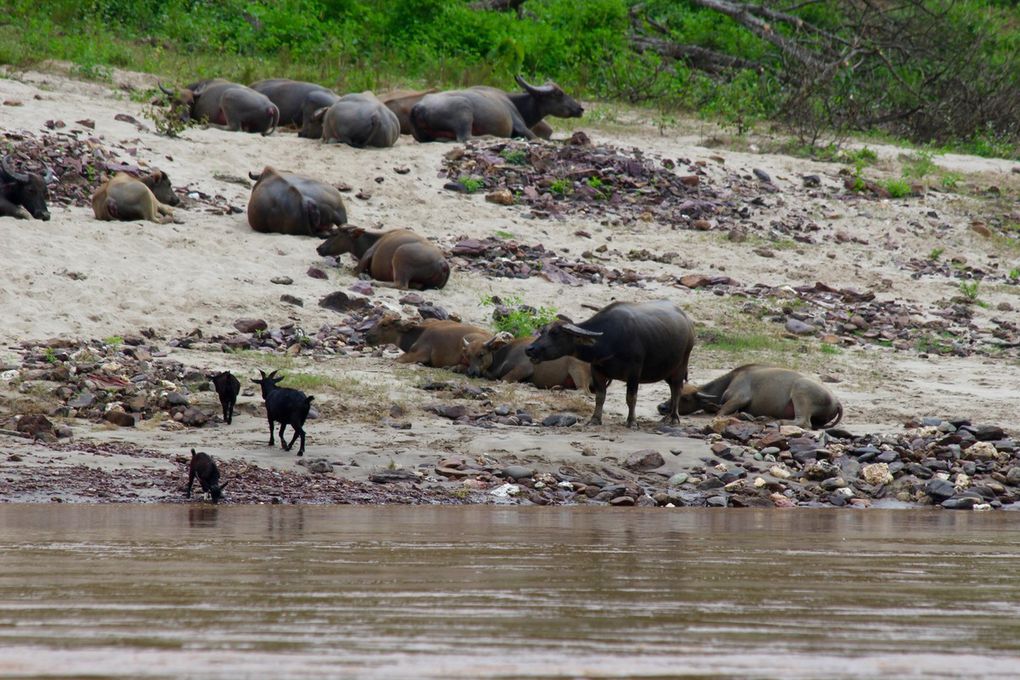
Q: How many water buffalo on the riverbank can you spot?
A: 13